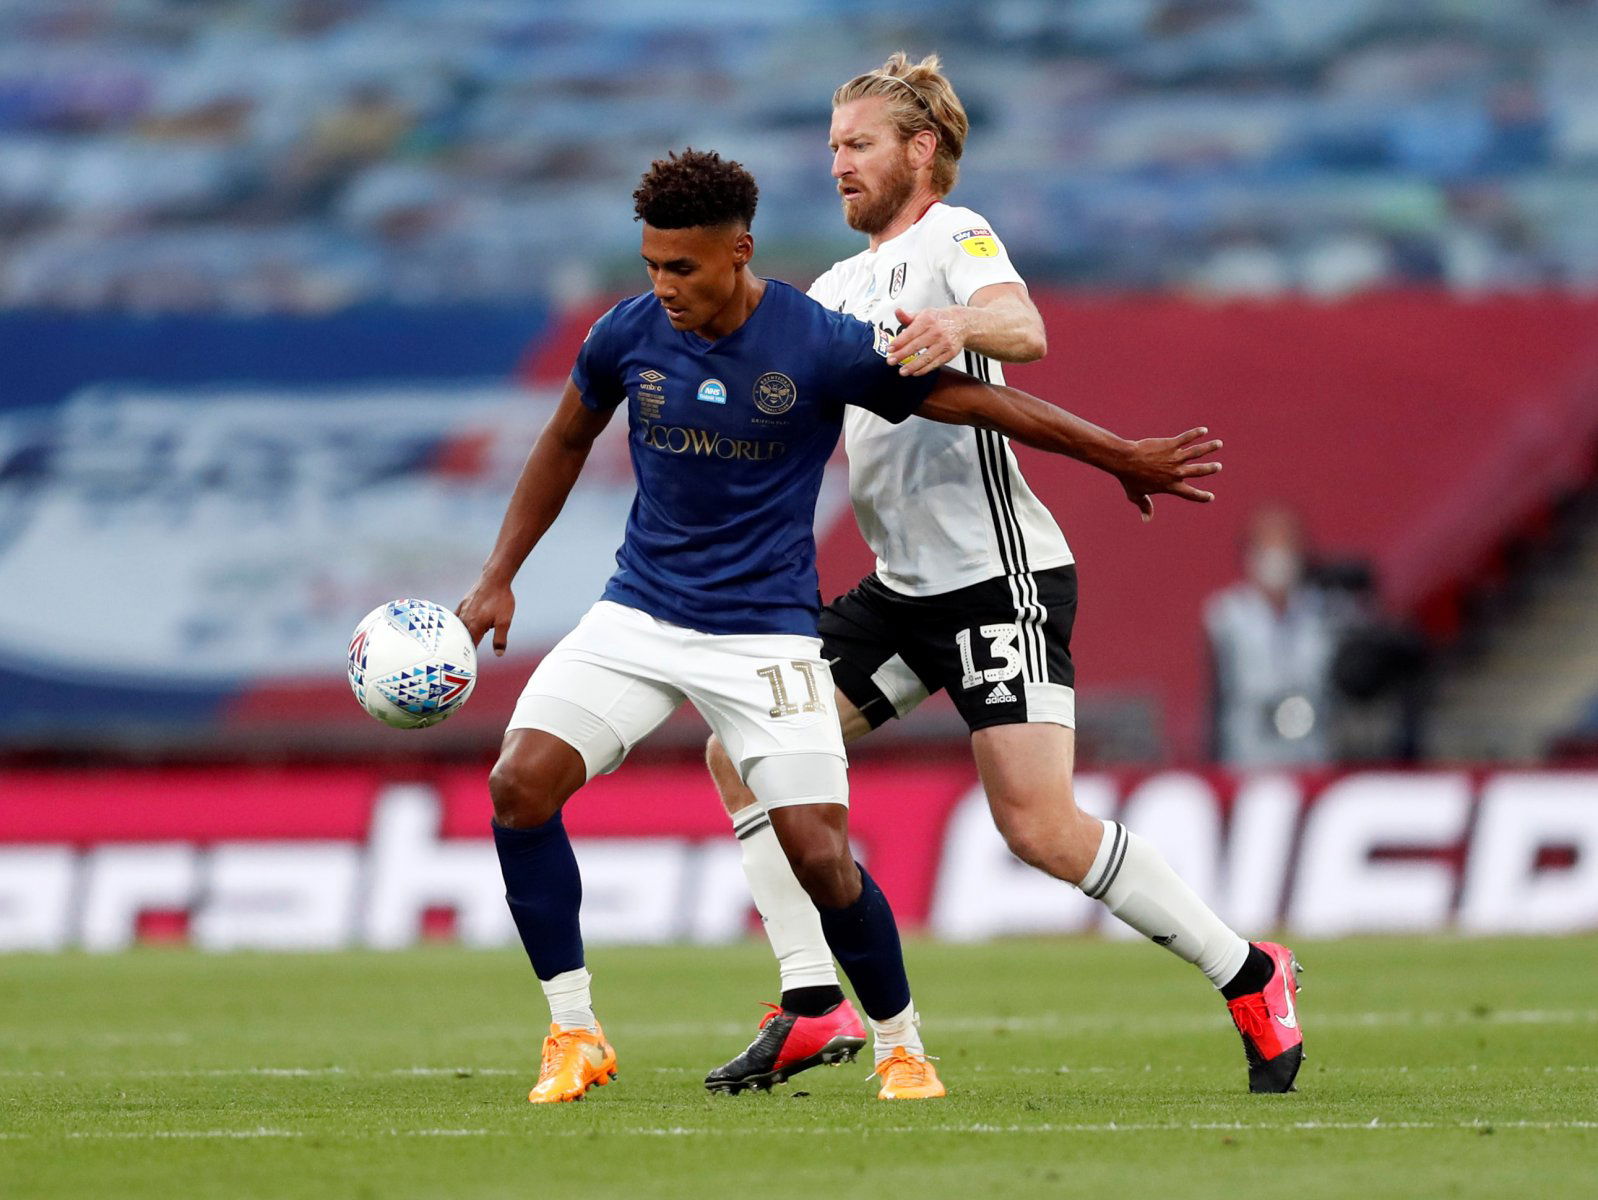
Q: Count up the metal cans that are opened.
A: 0